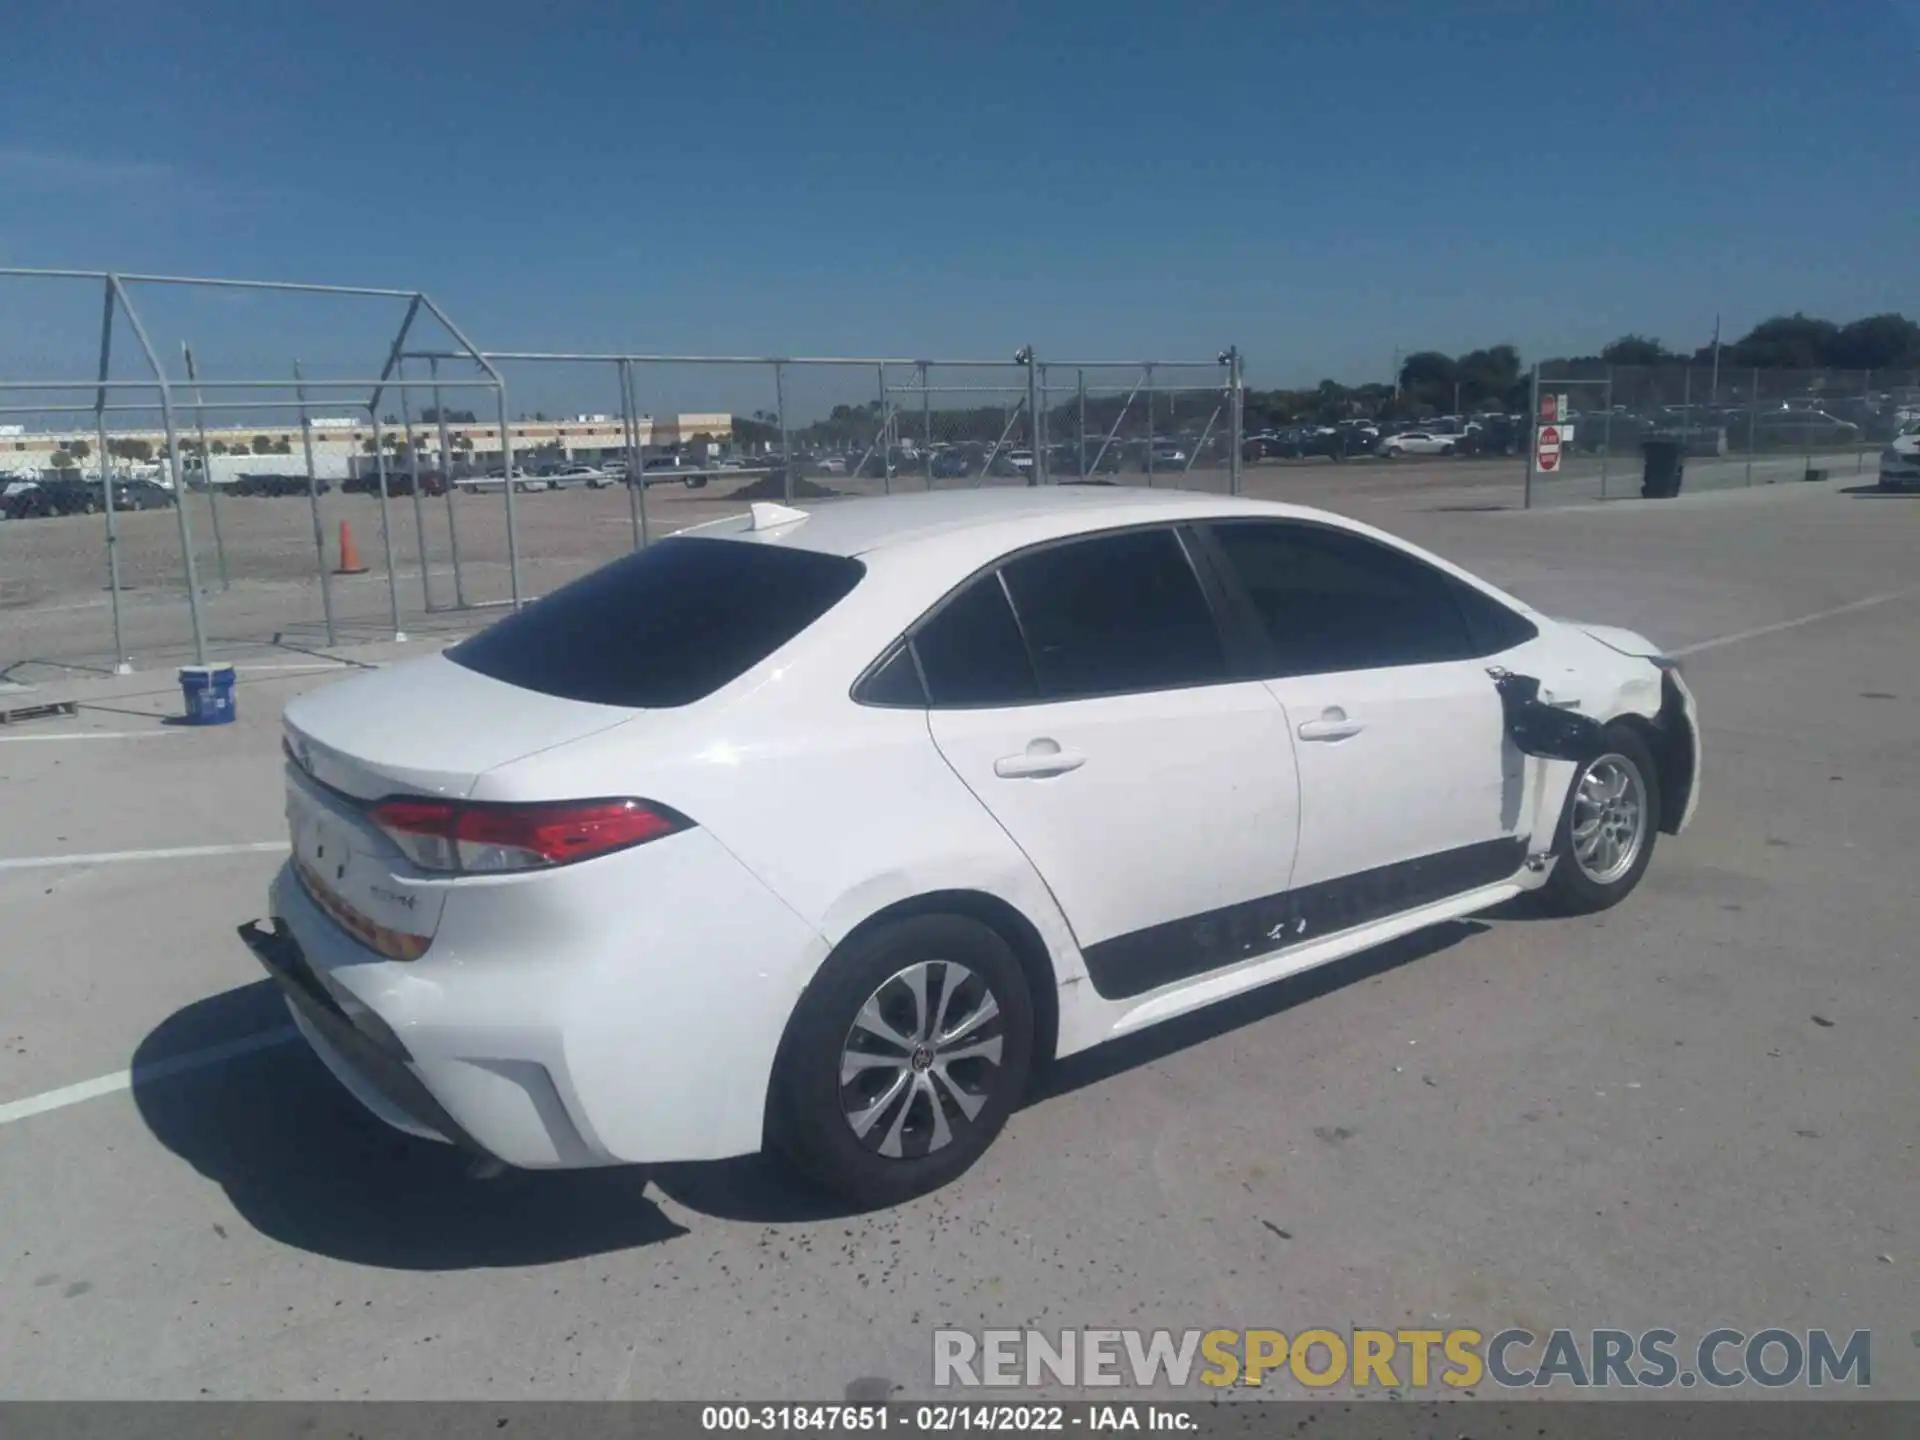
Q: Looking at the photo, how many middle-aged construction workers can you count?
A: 0